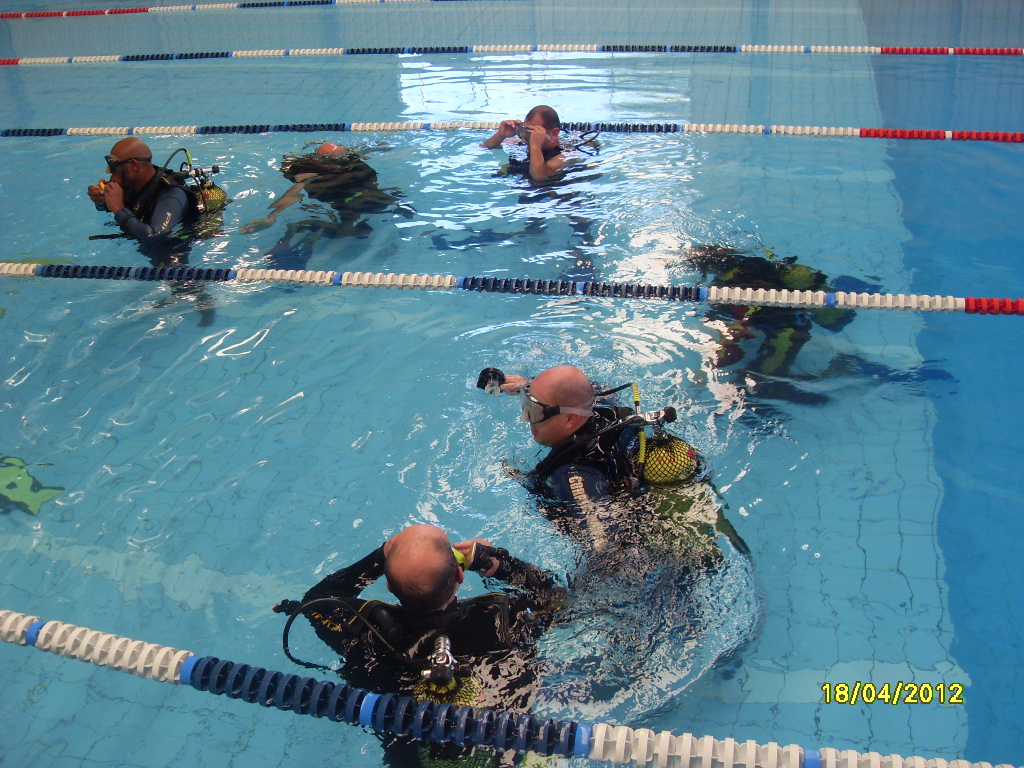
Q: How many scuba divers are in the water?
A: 6